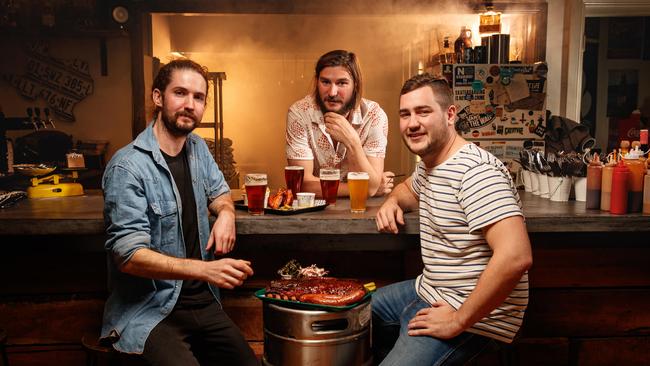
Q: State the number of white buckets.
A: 5